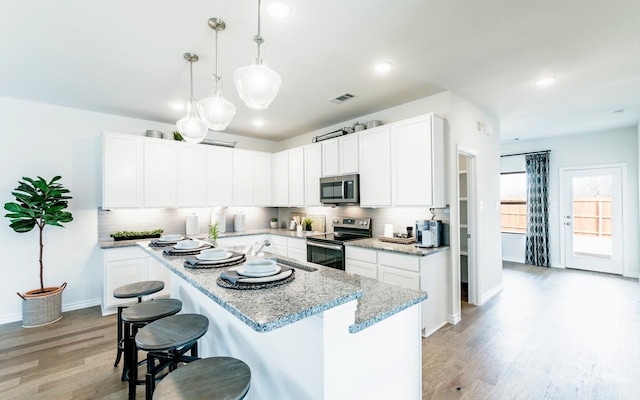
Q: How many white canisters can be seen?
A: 3